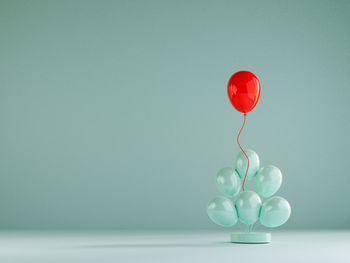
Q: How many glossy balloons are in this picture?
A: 7